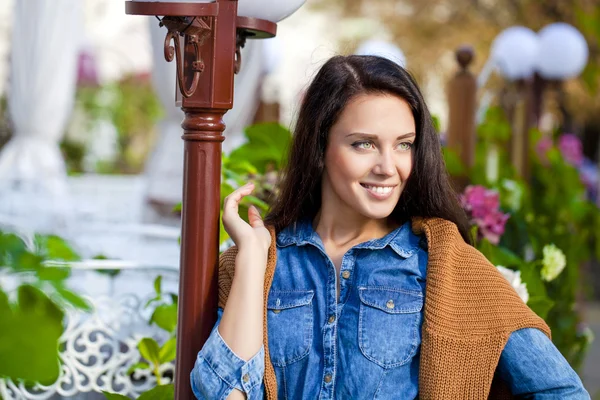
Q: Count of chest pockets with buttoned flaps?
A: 2